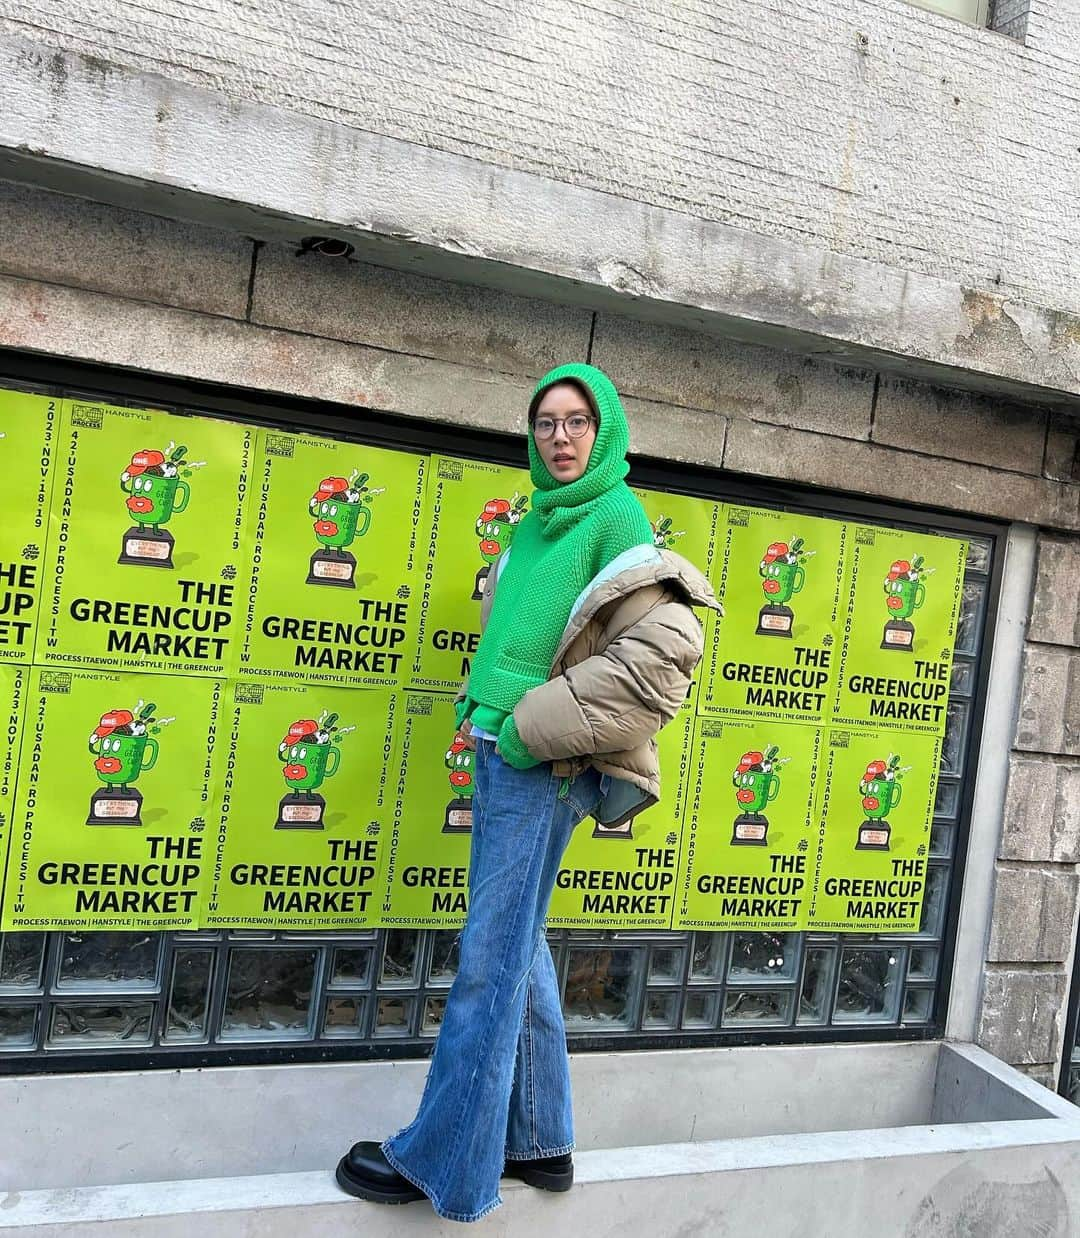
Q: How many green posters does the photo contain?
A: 14